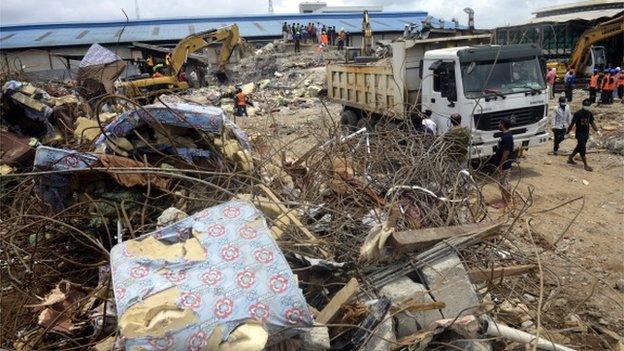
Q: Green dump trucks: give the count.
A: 0